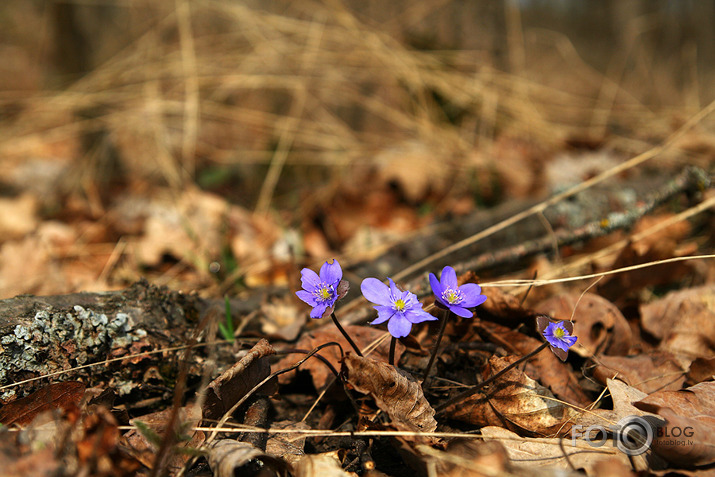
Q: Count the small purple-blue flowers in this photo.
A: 4